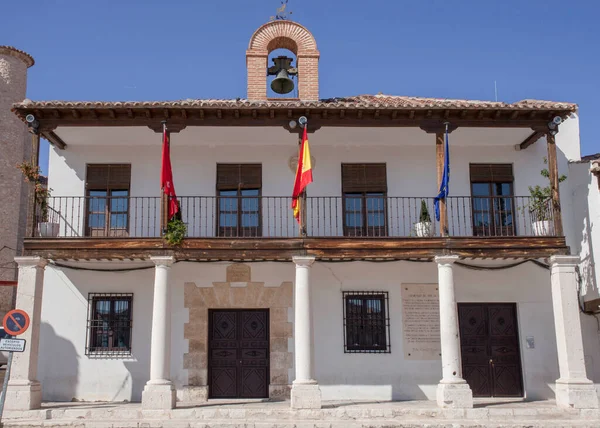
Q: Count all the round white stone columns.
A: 3